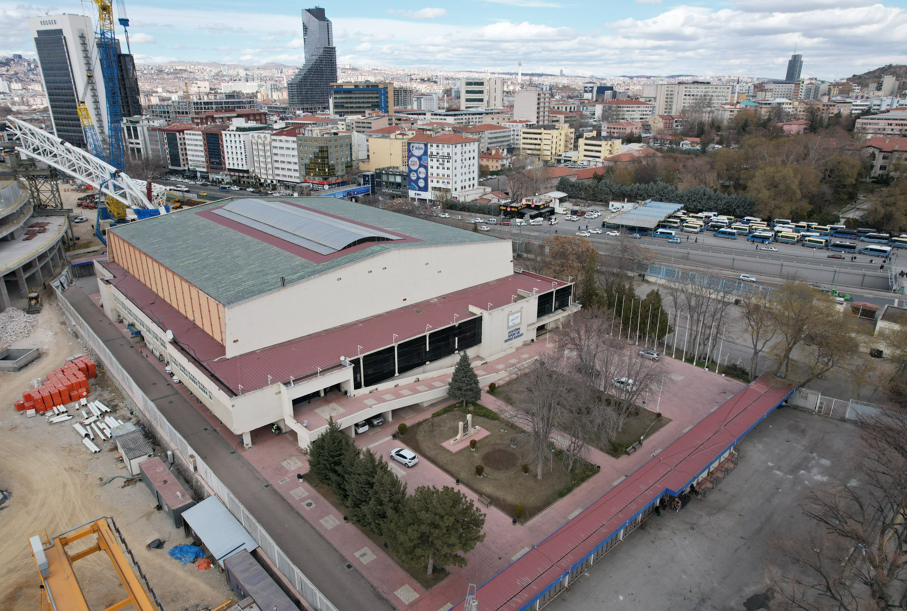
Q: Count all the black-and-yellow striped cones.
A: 0